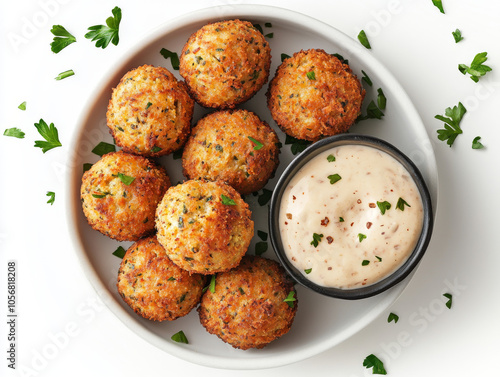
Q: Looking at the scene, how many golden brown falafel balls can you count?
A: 8